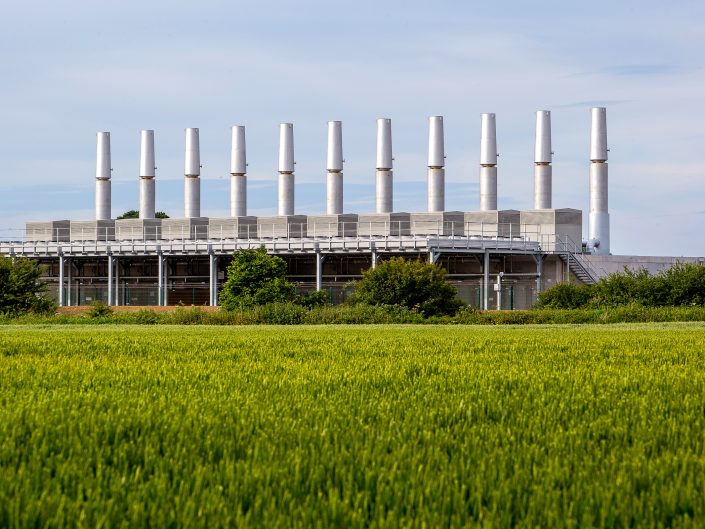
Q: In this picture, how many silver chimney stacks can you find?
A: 11